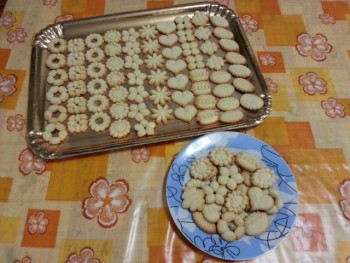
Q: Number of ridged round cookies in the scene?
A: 11